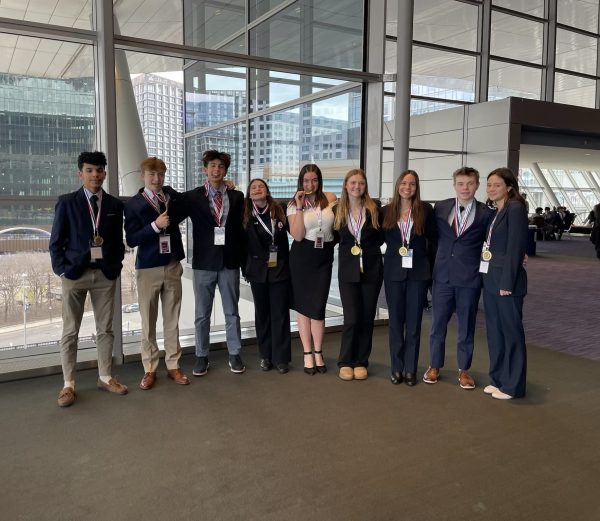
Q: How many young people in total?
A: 9